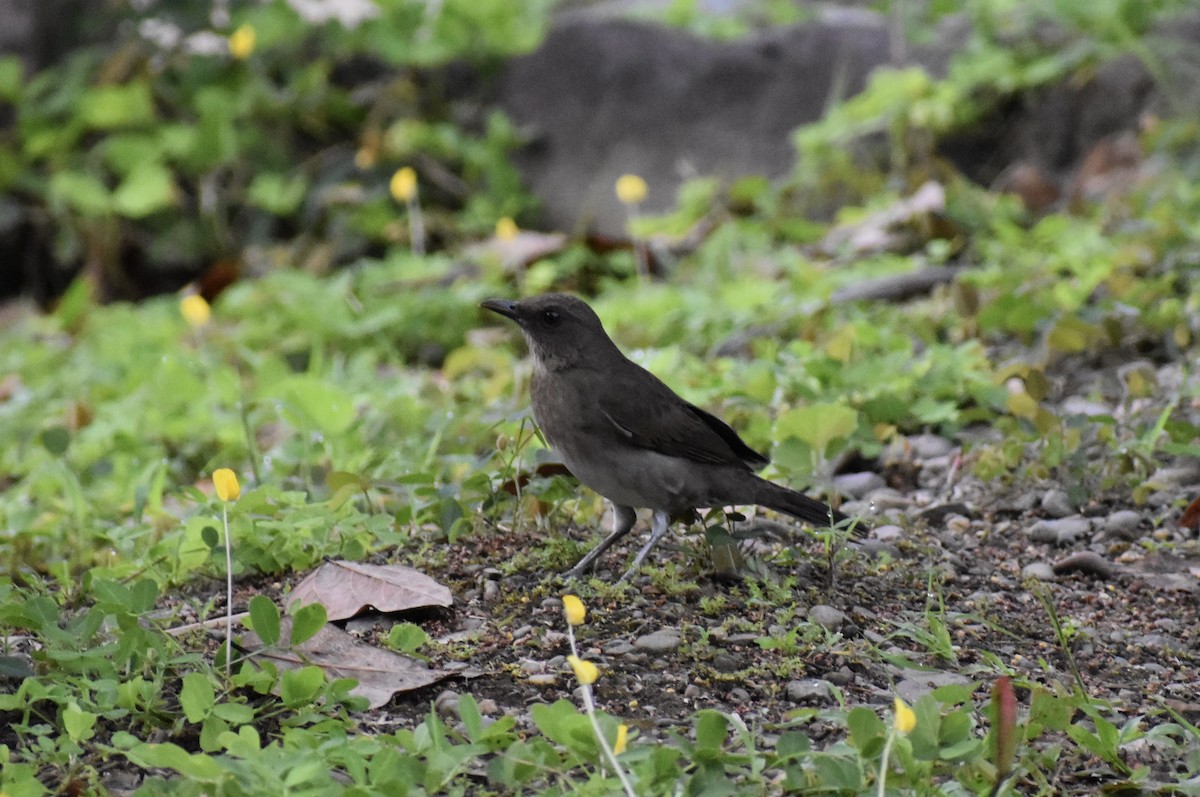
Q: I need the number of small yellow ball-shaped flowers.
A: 10